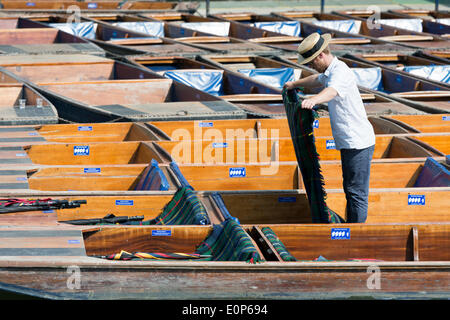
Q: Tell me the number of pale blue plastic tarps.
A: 11